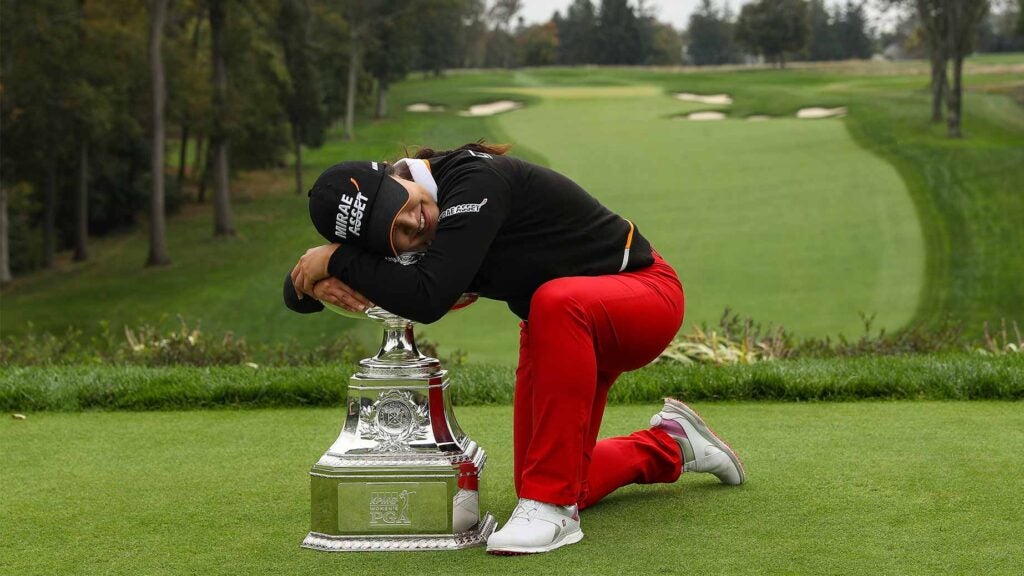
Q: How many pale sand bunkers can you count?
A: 6